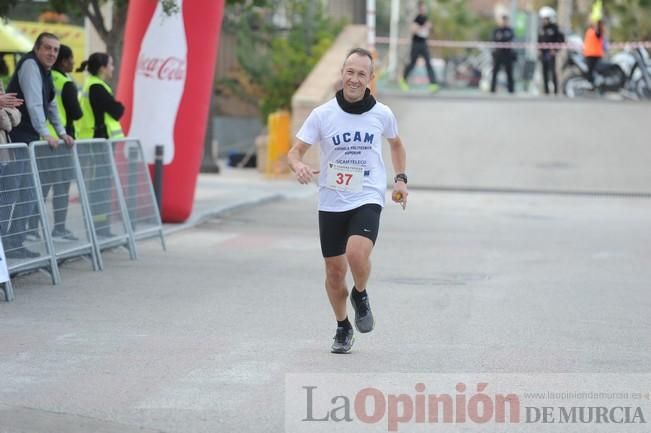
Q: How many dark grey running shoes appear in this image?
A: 2